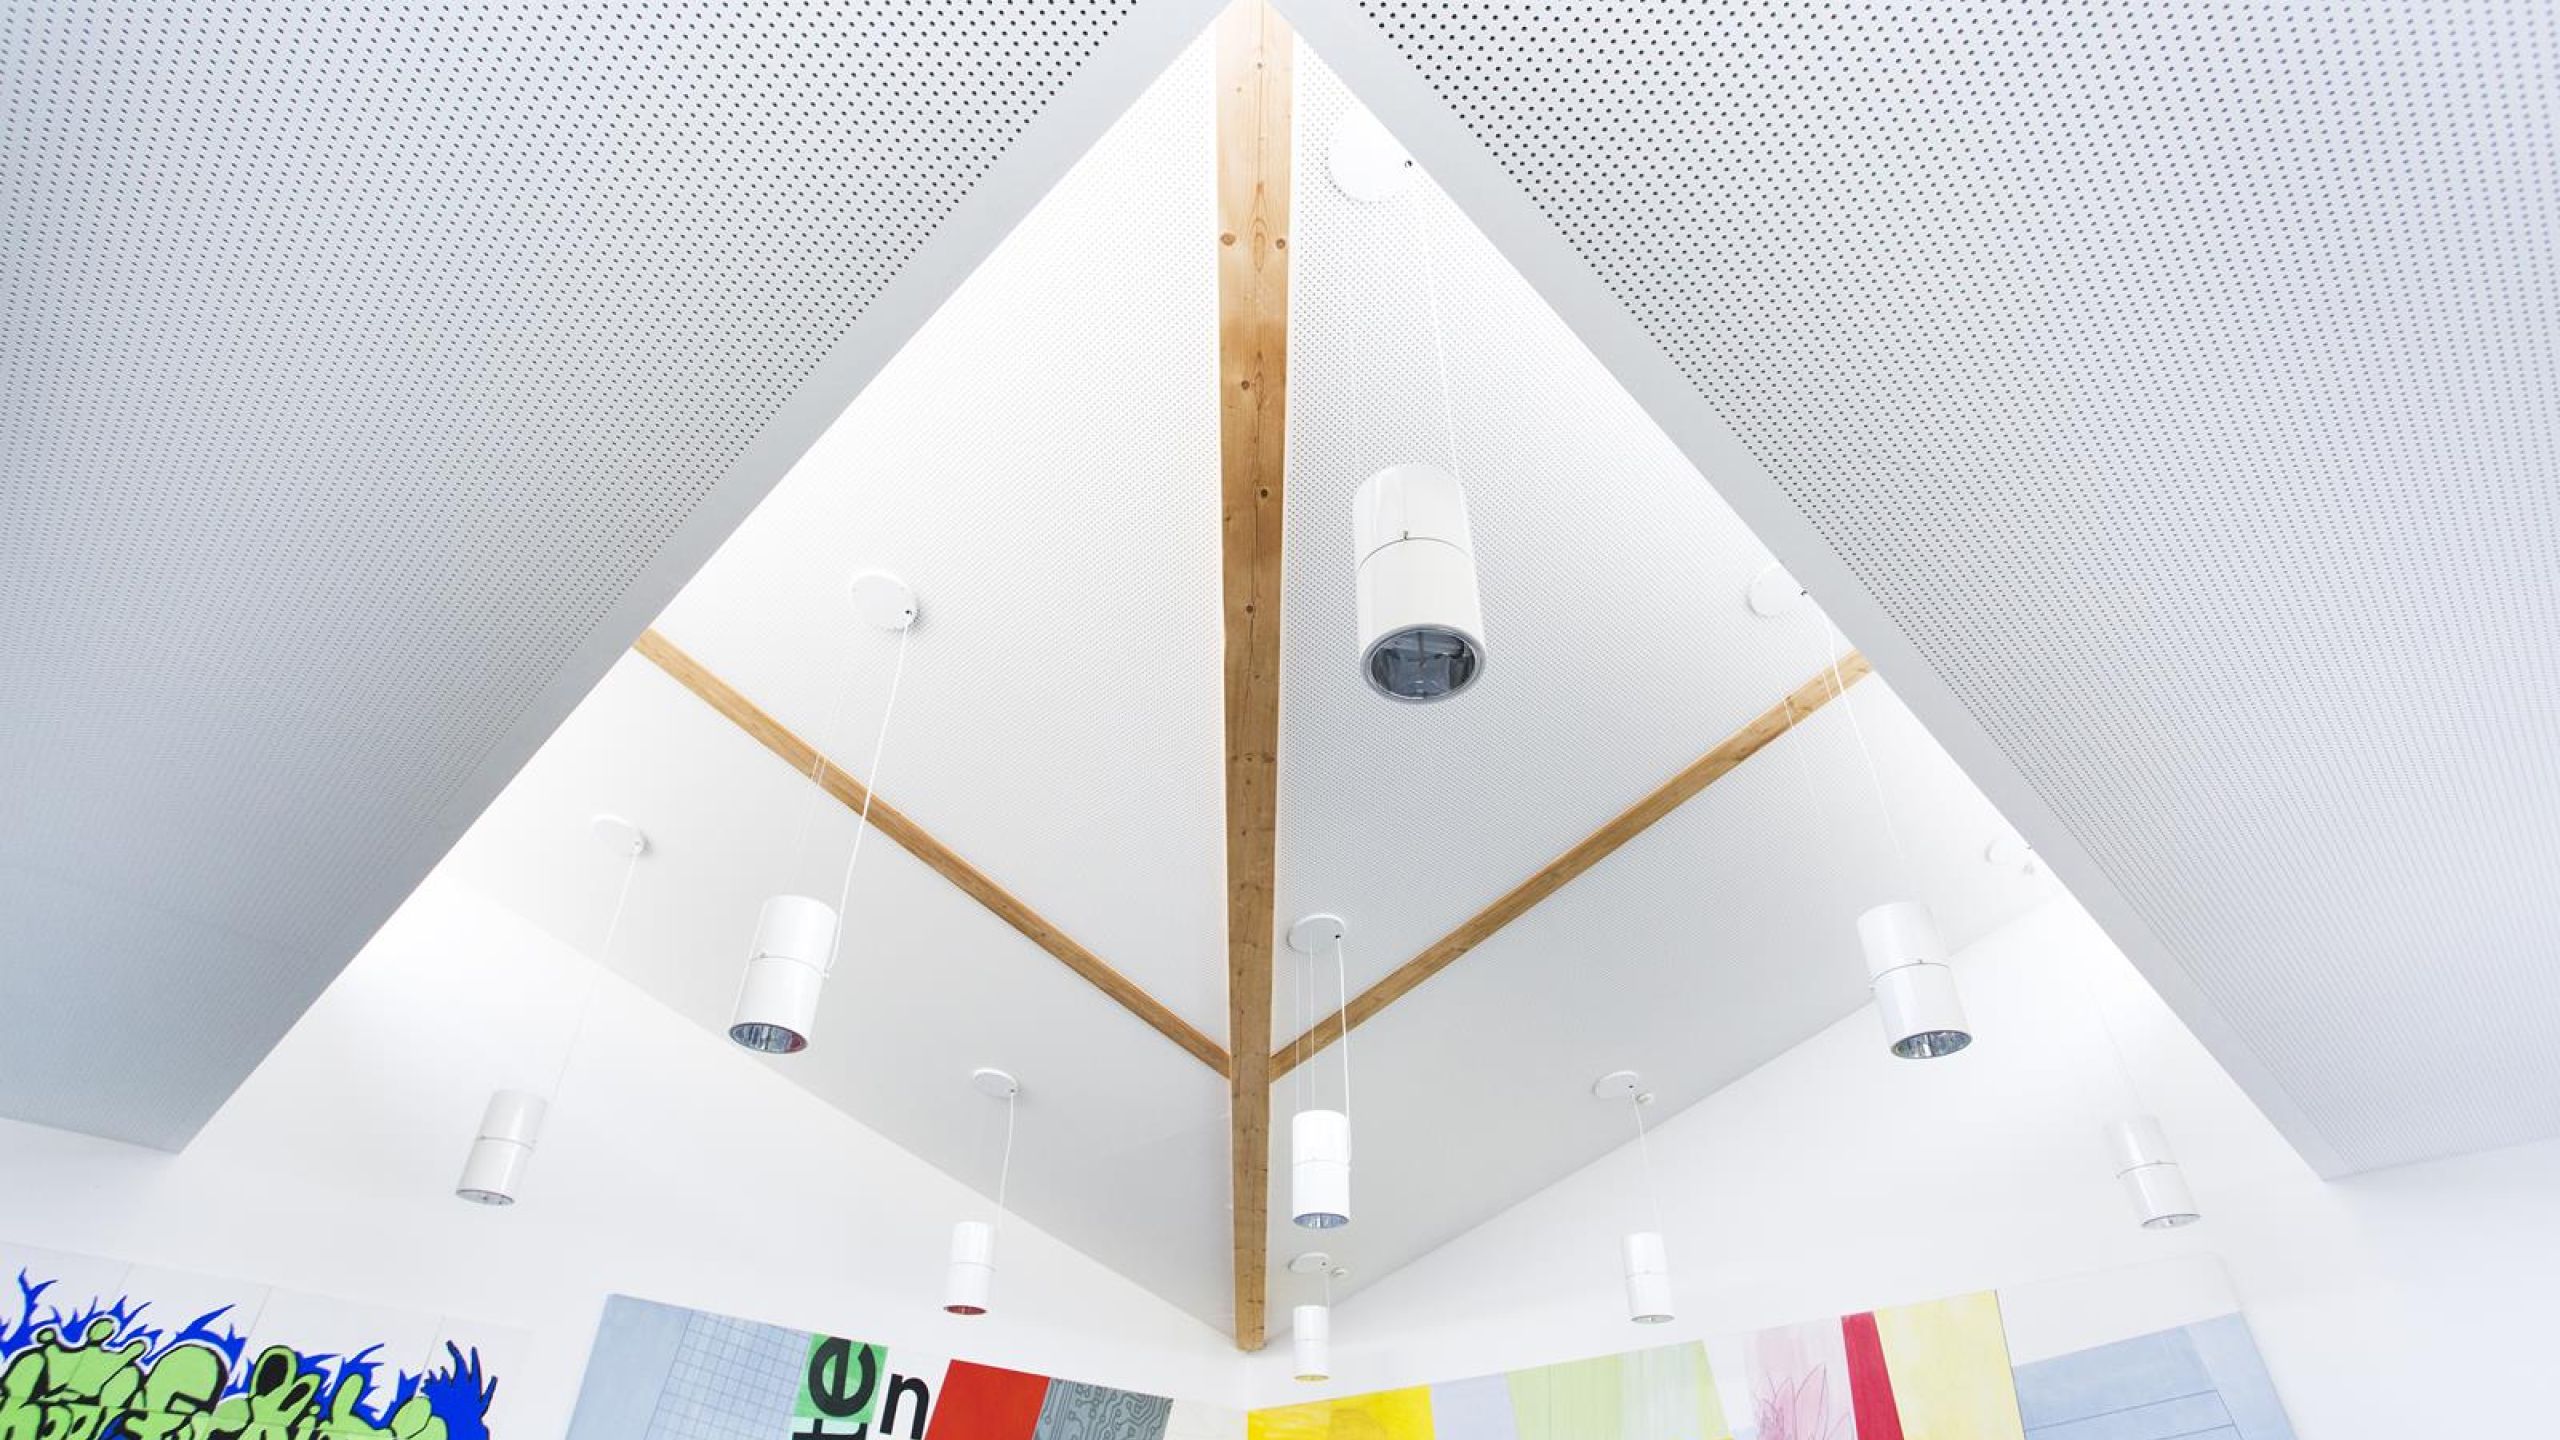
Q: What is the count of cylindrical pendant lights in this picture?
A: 9